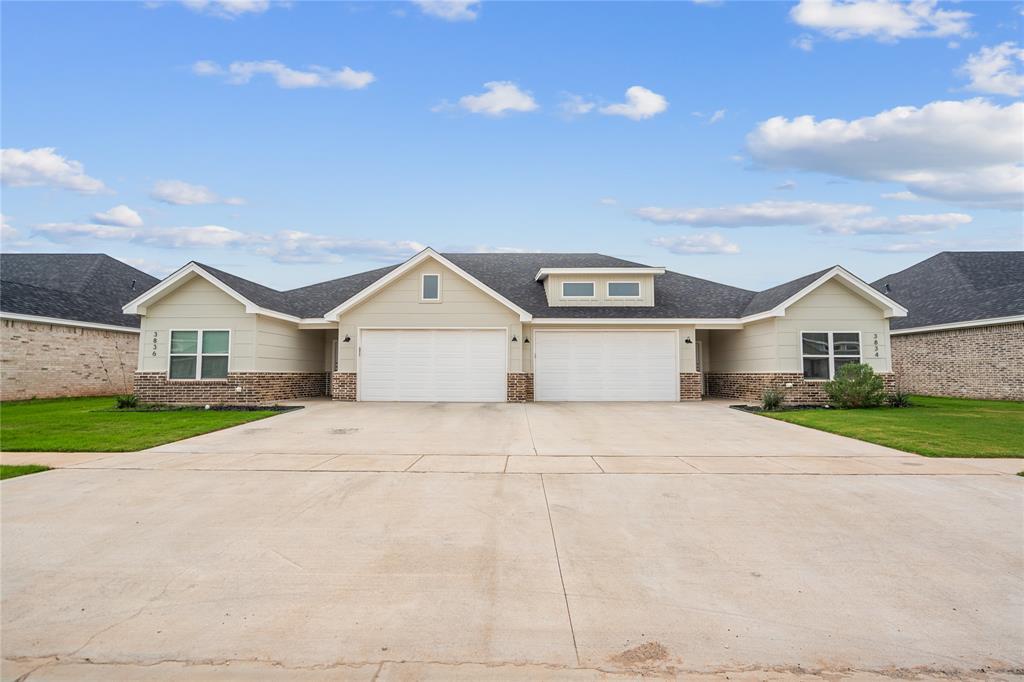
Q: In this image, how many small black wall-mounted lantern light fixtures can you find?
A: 4